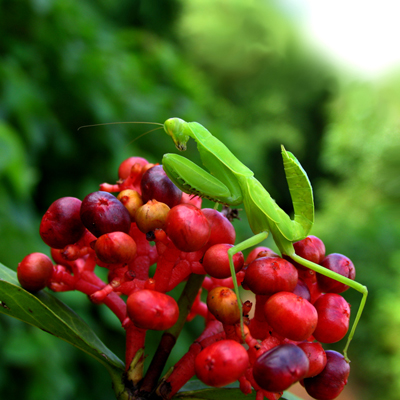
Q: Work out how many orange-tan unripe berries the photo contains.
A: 3